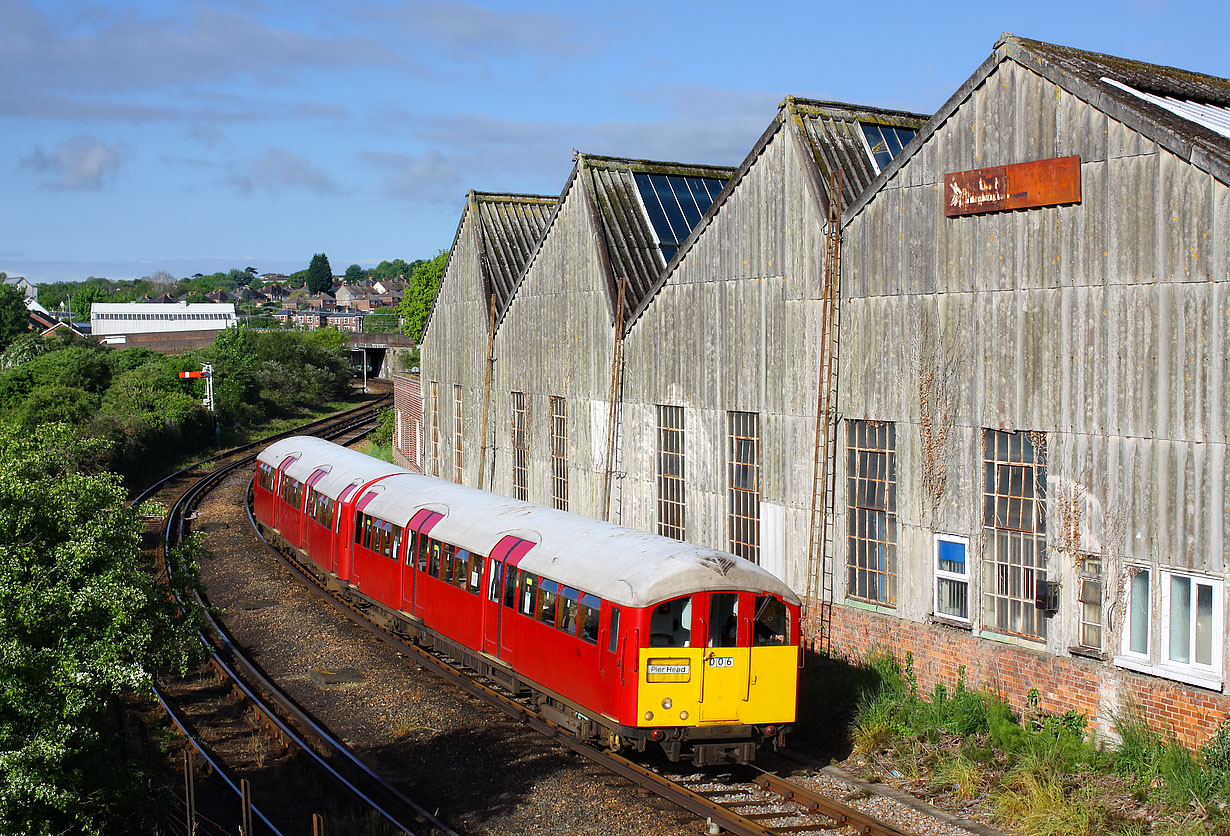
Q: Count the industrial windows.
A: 8